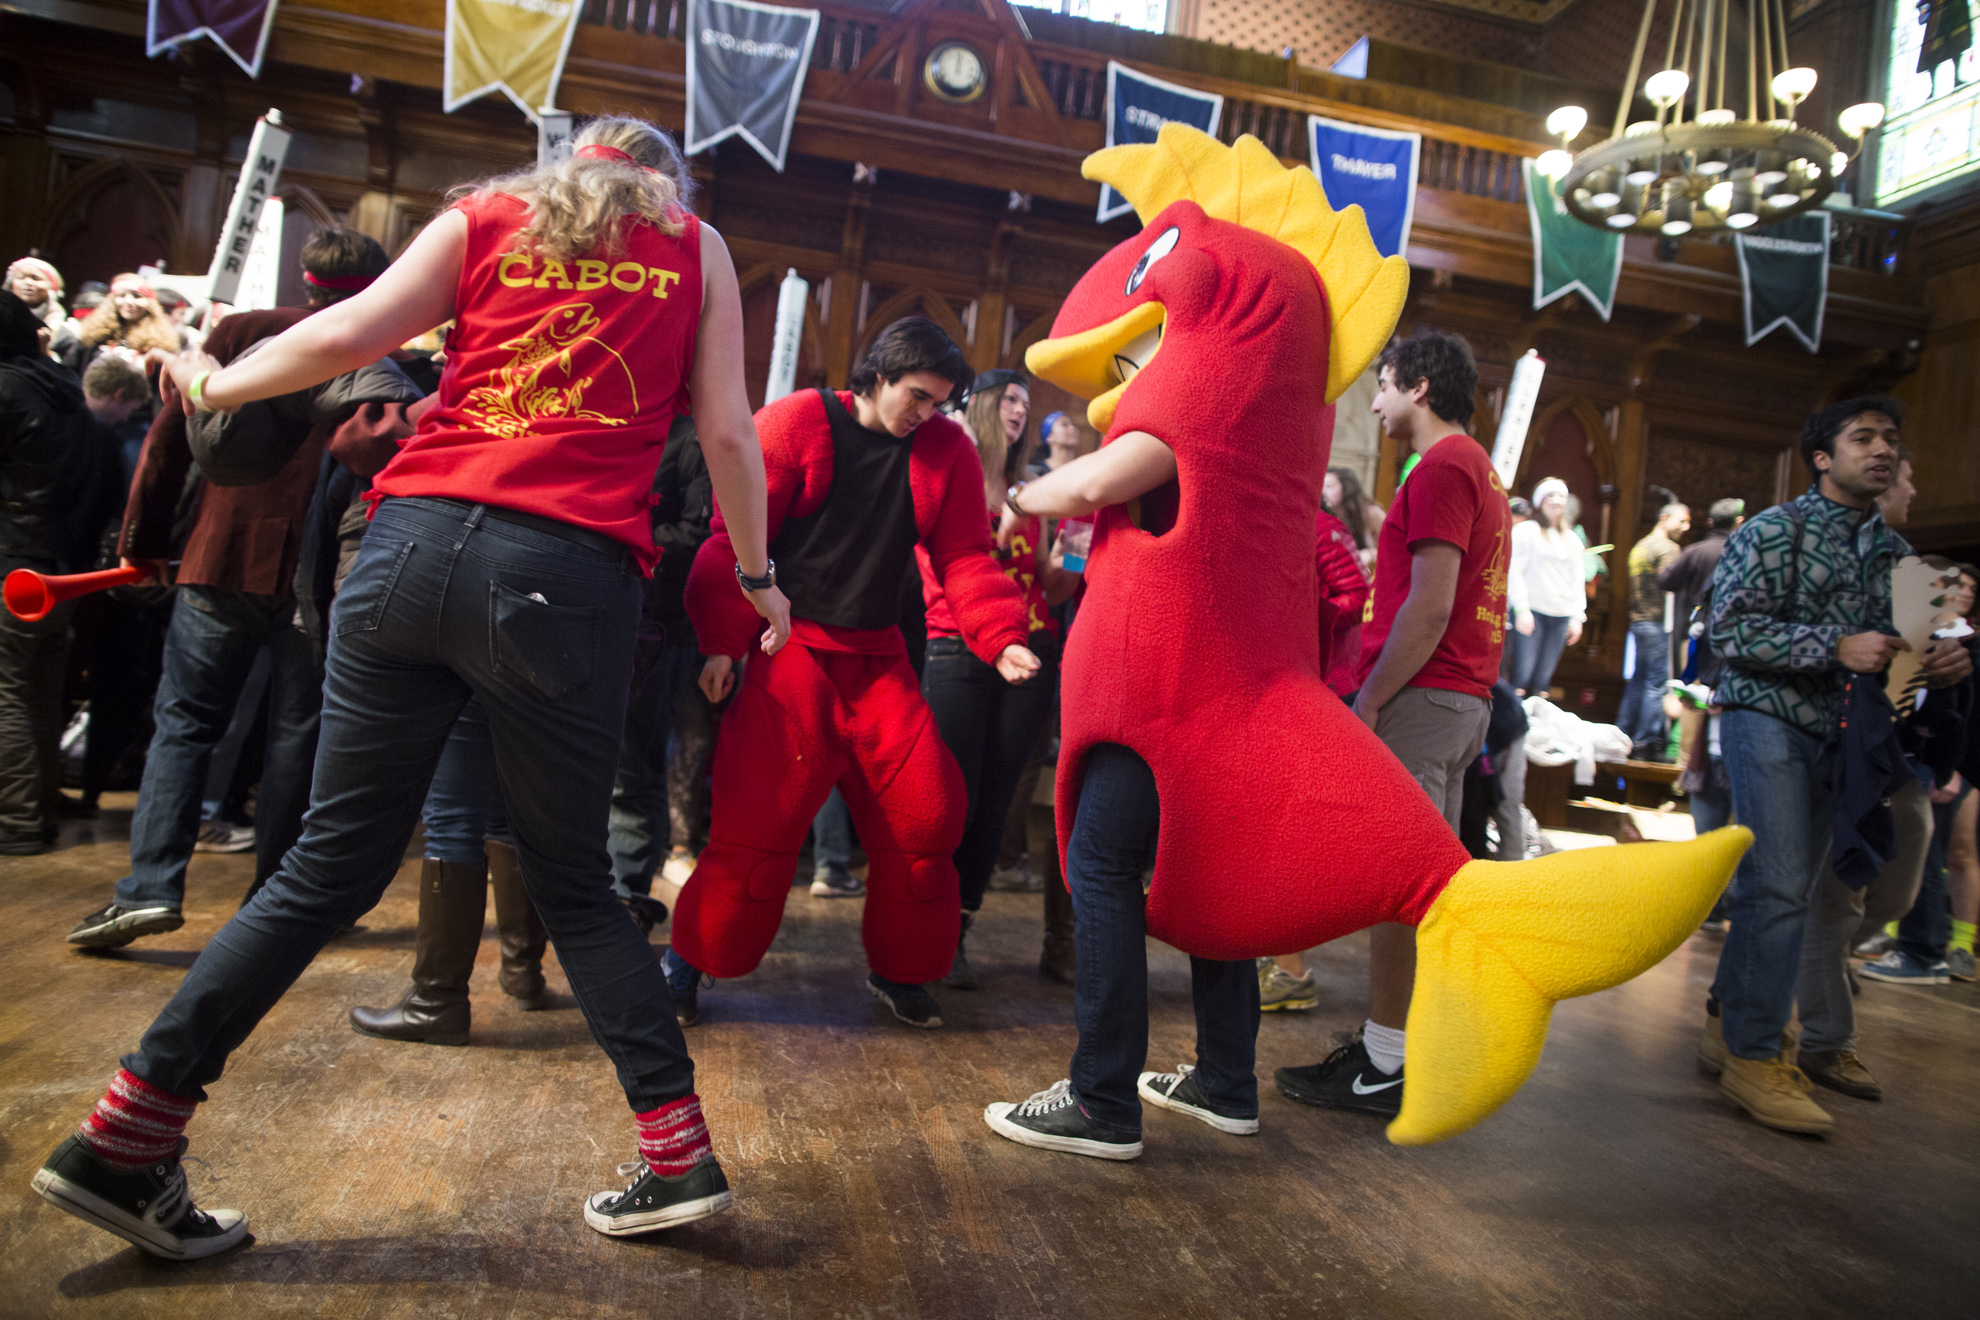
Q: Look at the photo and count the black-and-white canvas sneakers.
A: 4